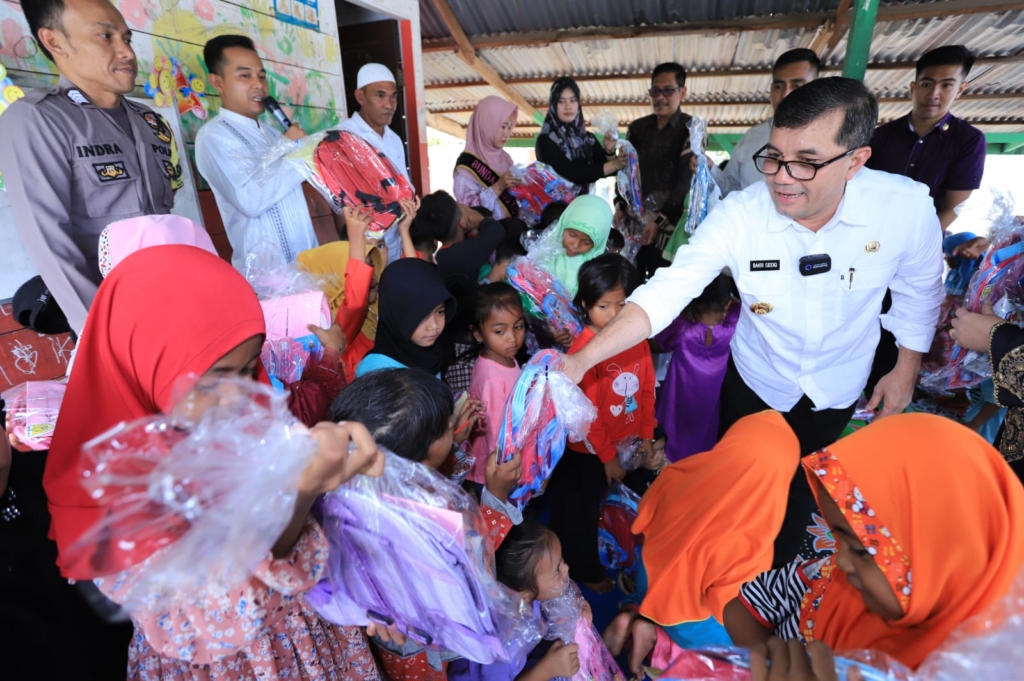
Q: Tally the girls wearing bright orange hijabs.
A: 2